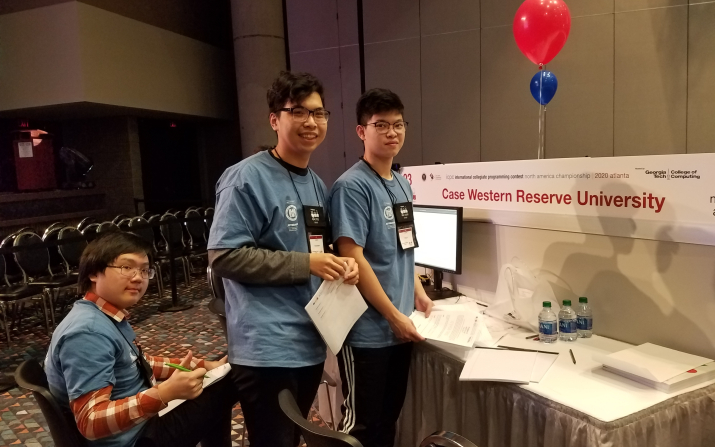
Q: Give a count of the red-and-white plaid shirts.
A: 1